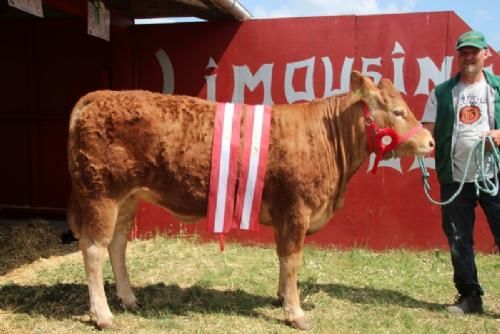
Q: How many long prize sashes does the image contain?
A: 2